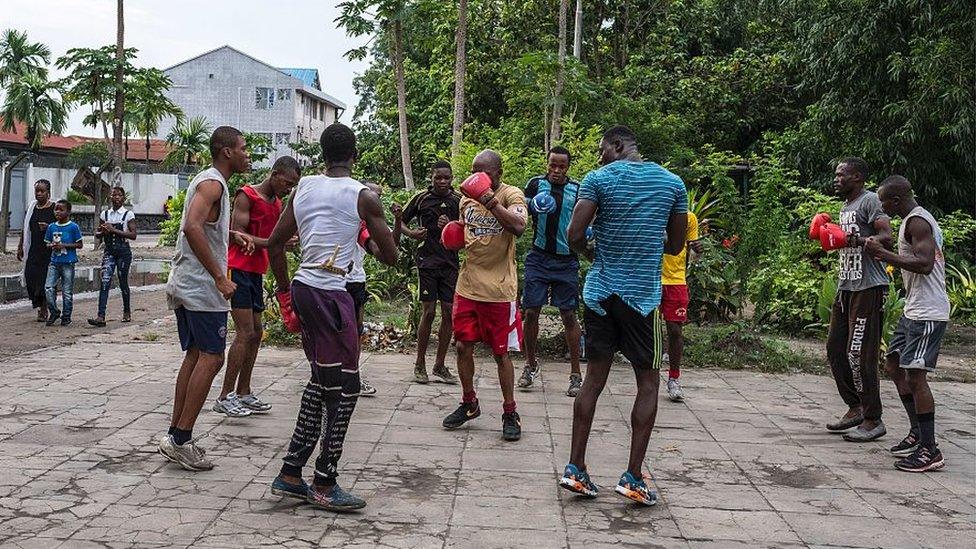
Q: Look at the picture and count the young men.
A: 11